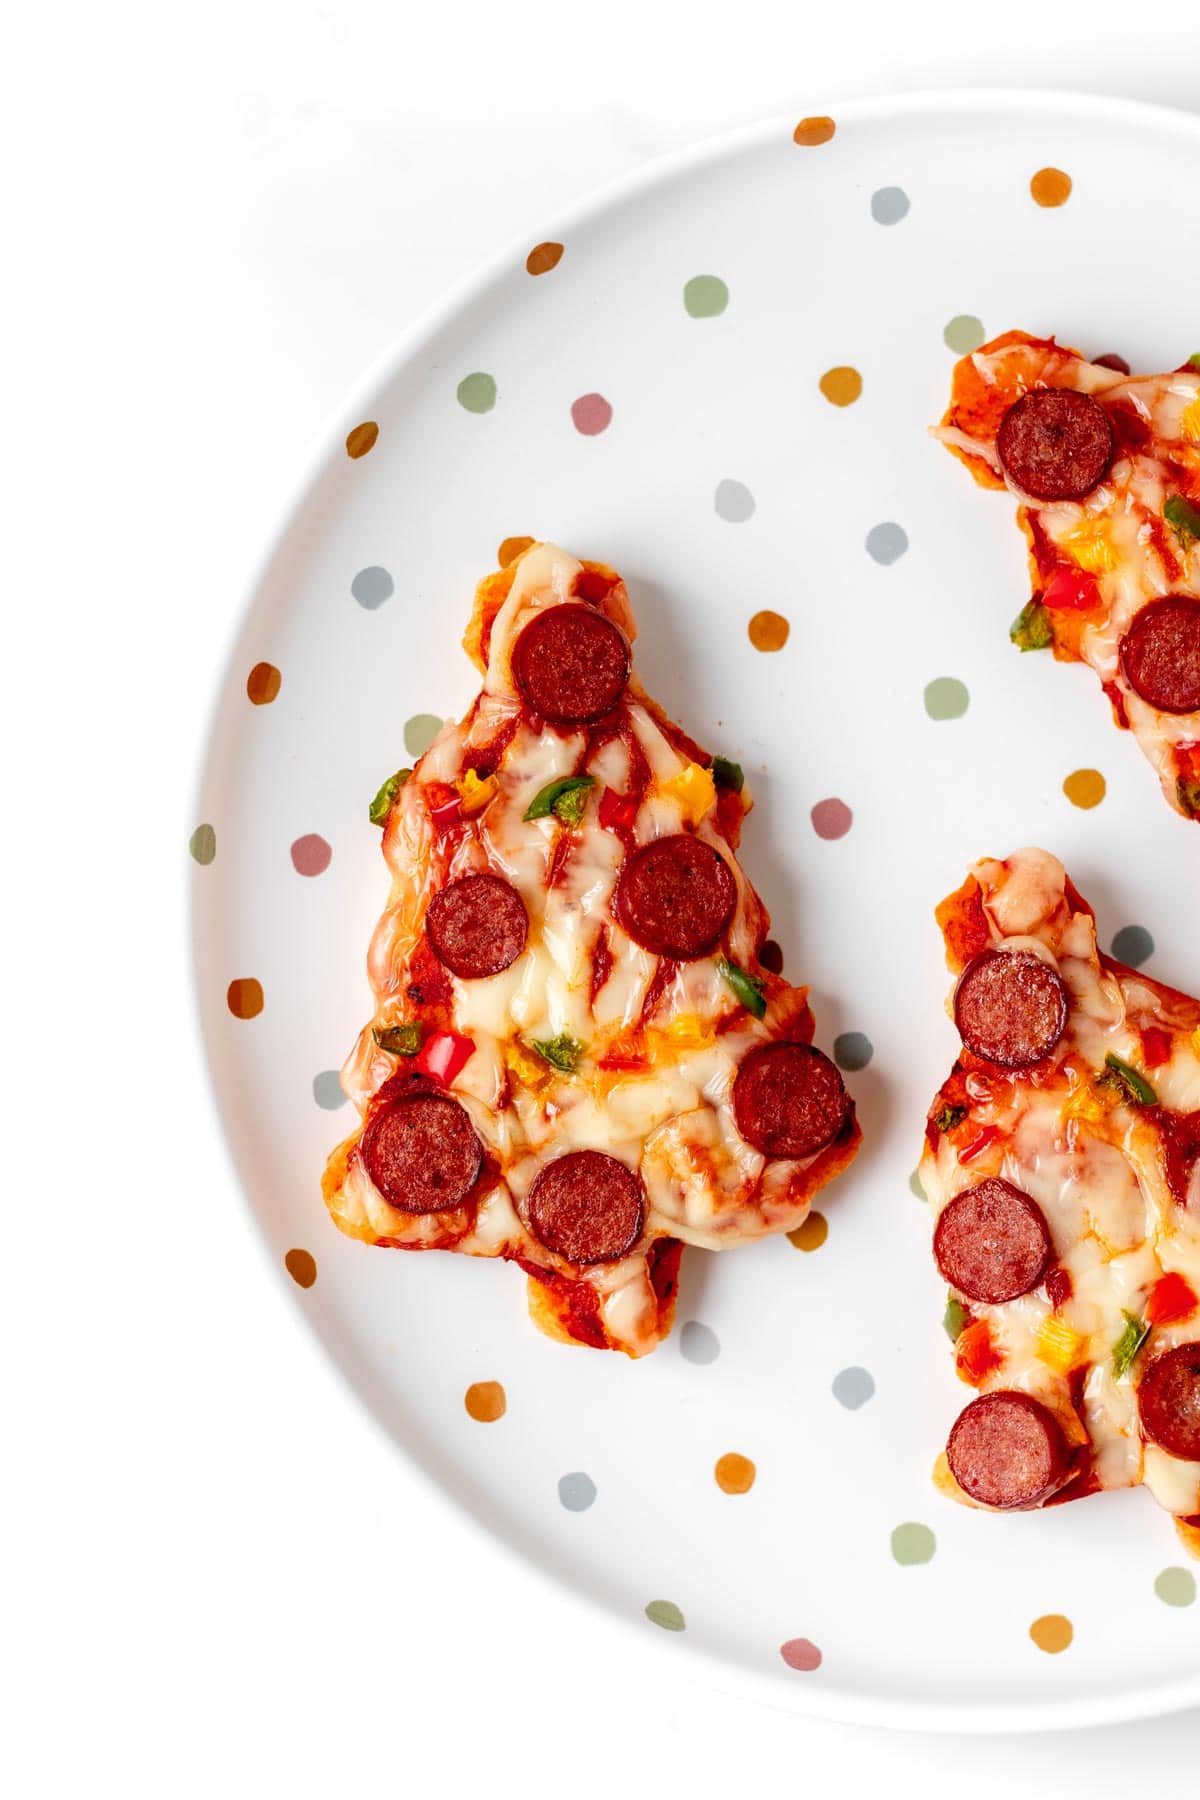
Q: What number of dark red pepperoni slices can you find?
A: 12